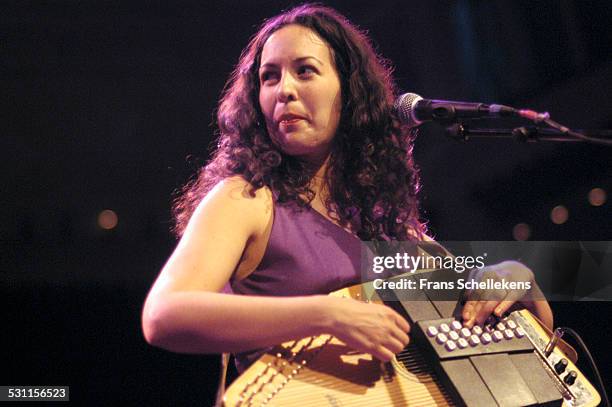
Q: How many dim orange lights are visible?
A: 4